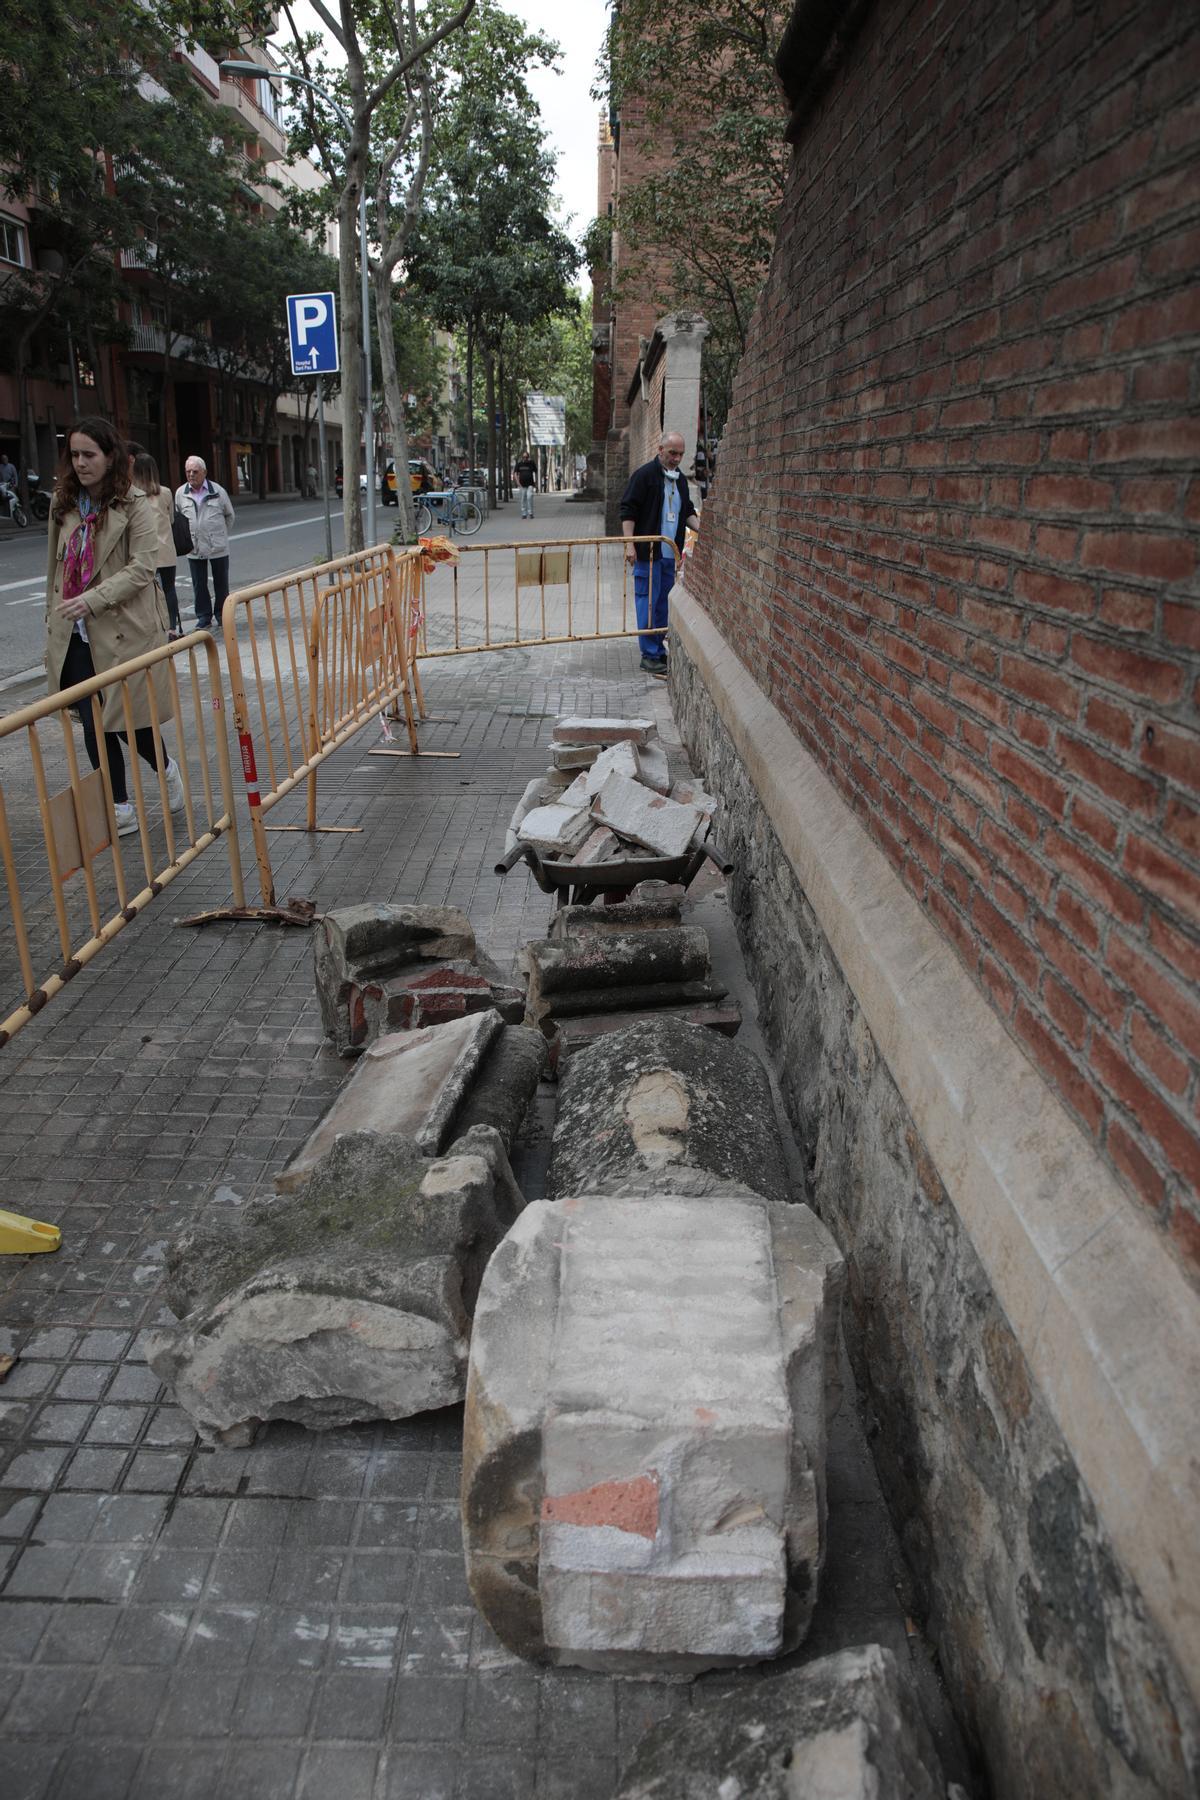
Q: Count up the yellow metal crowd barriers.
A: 4